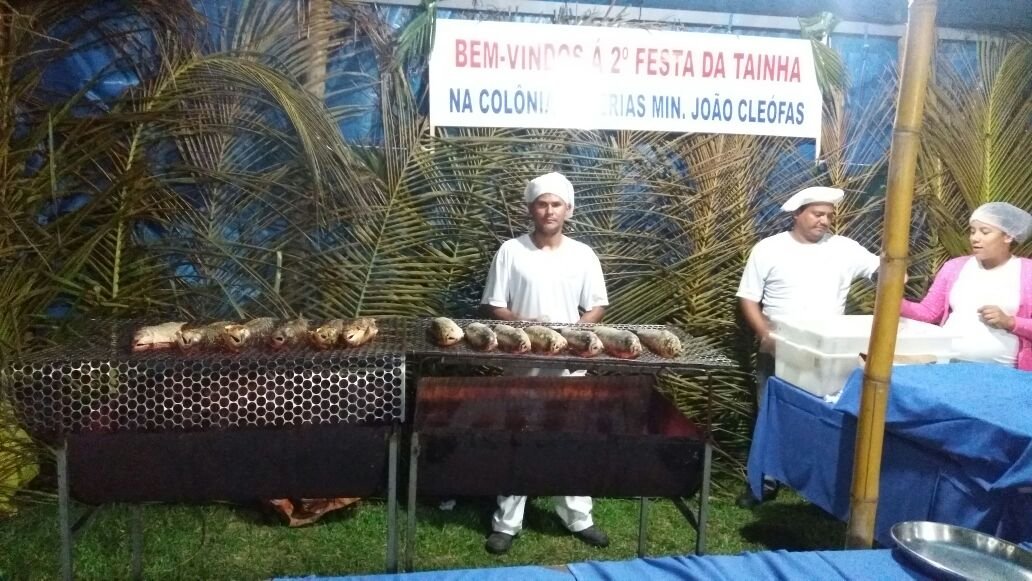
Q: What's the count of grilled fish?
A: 13